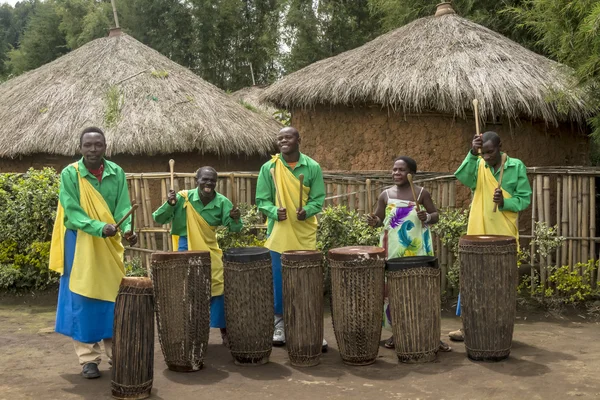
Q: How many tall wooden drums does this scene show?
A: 7